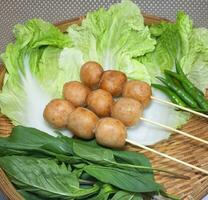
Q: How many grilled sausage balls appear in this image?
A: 9